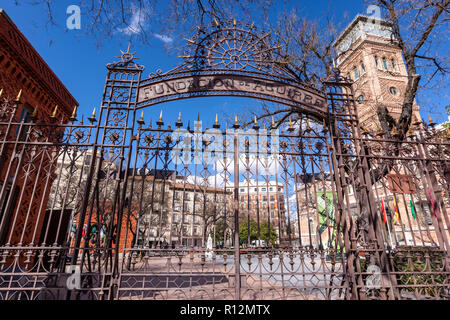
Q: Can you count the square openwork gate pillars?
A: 2